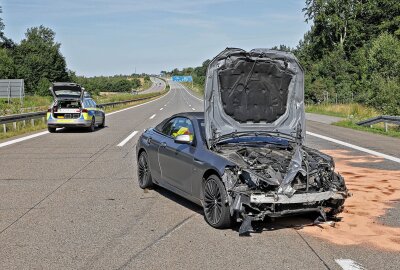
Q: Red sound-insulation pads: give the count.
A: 0